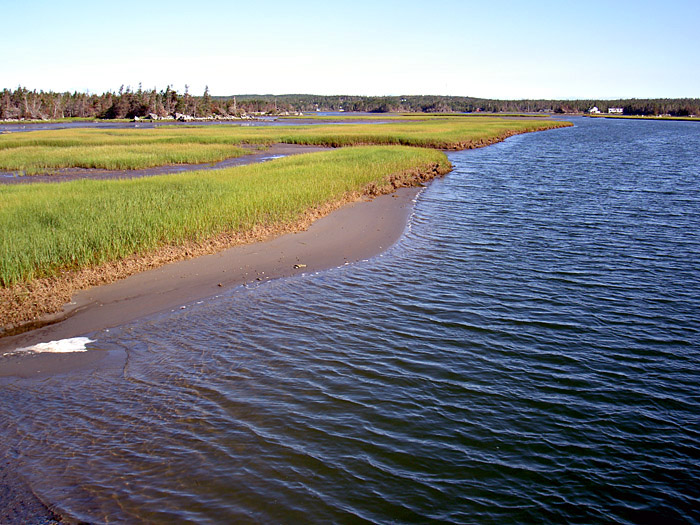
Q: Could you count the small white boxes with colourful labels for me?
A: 0